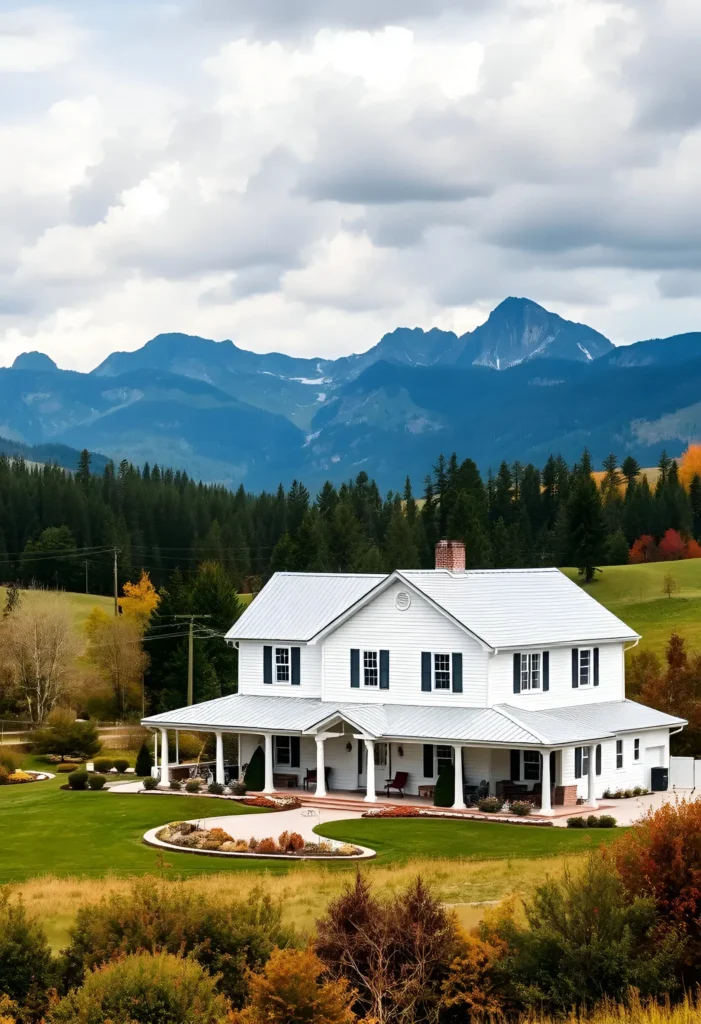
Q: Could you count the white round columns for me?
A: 8